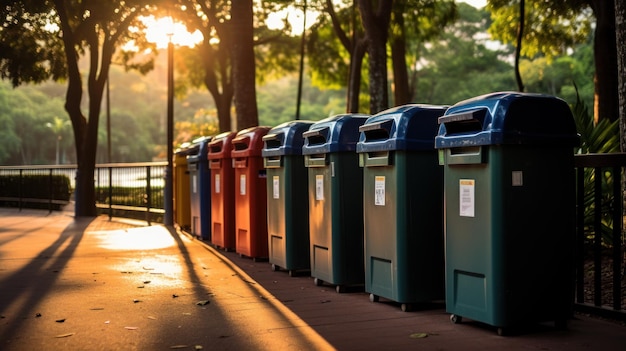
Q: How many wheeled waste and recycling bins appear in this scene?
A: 8